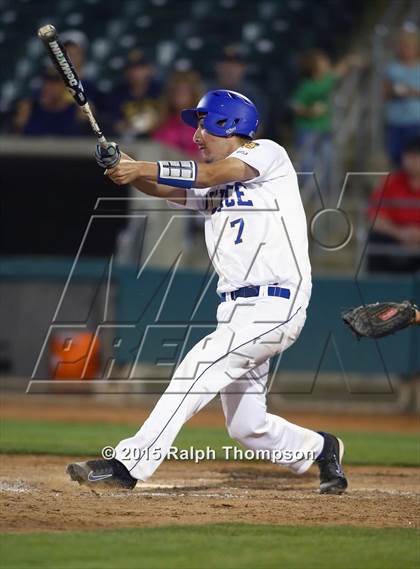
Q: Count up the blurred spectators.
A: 8